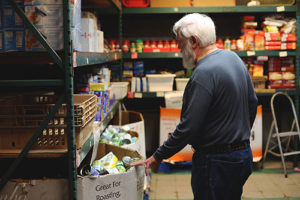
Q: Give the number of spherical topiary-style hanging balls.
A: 0